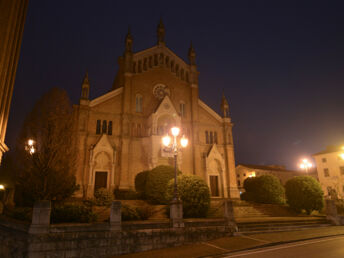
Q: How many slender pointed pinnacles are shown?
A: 5